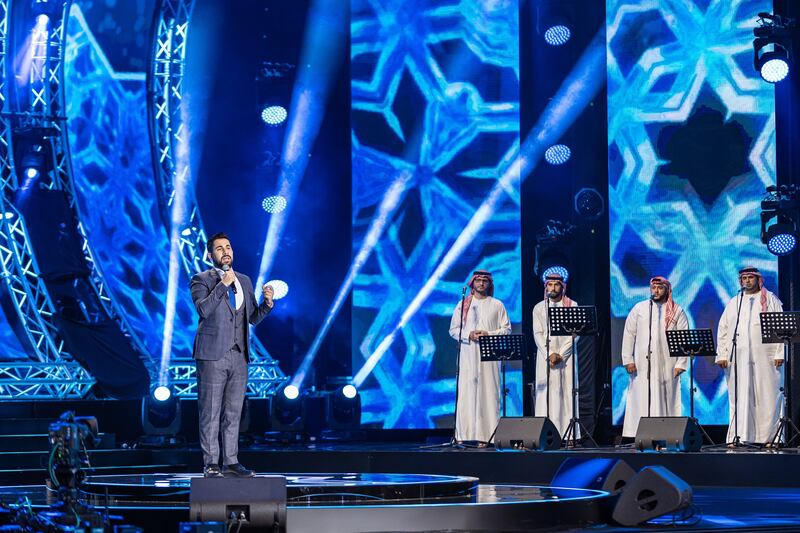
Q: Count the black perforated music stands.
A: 4